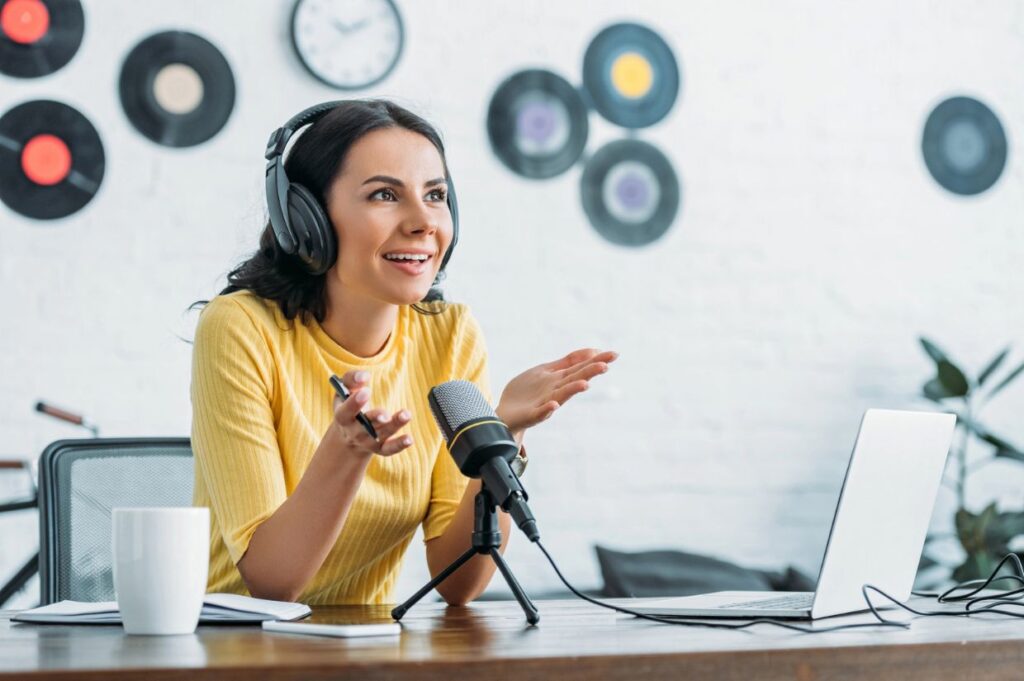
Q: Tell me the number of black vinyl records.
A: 7